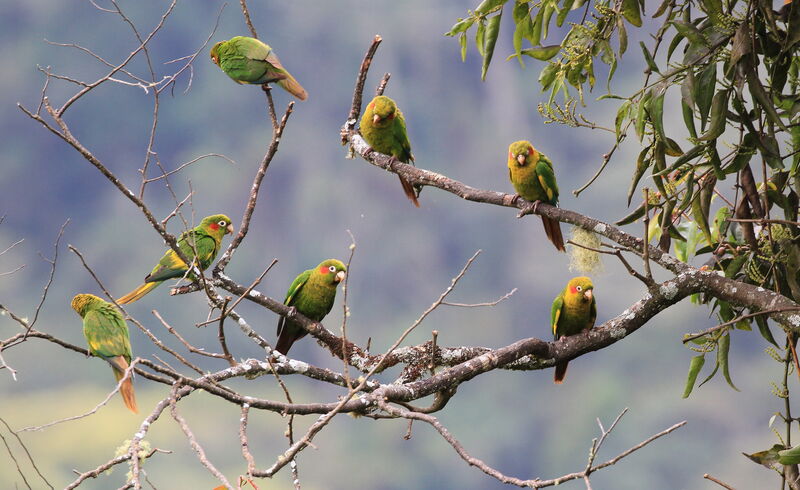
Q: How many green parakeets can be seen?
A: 7